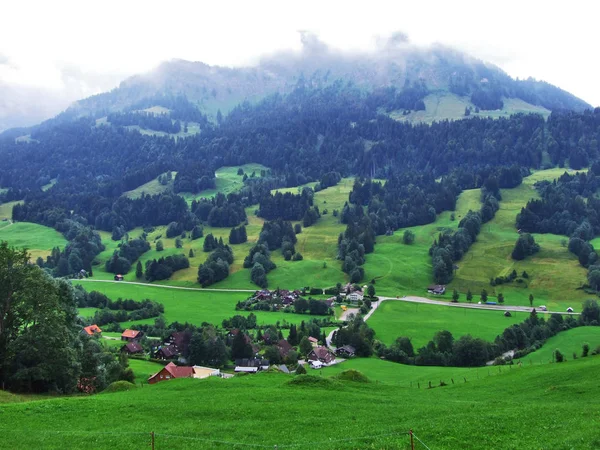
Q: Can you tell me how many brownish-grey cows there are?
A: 0